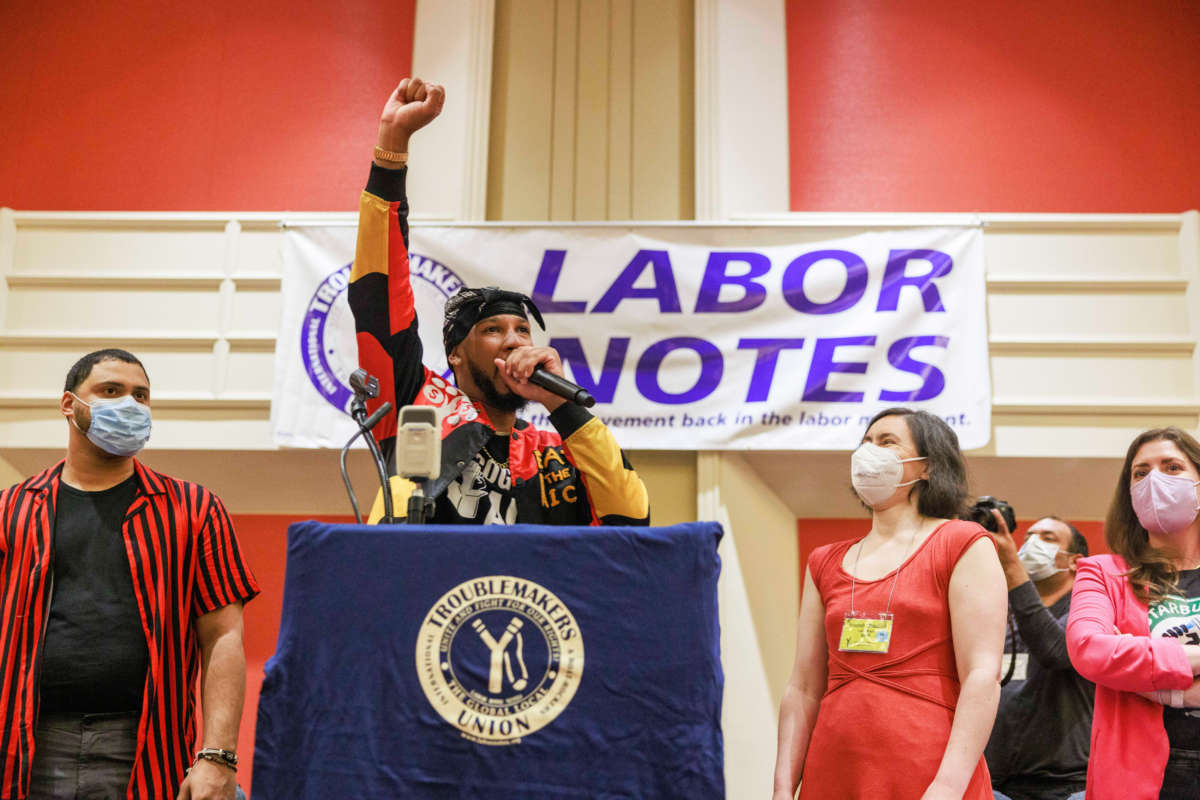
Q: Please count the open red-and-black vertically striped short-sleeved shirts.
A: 1